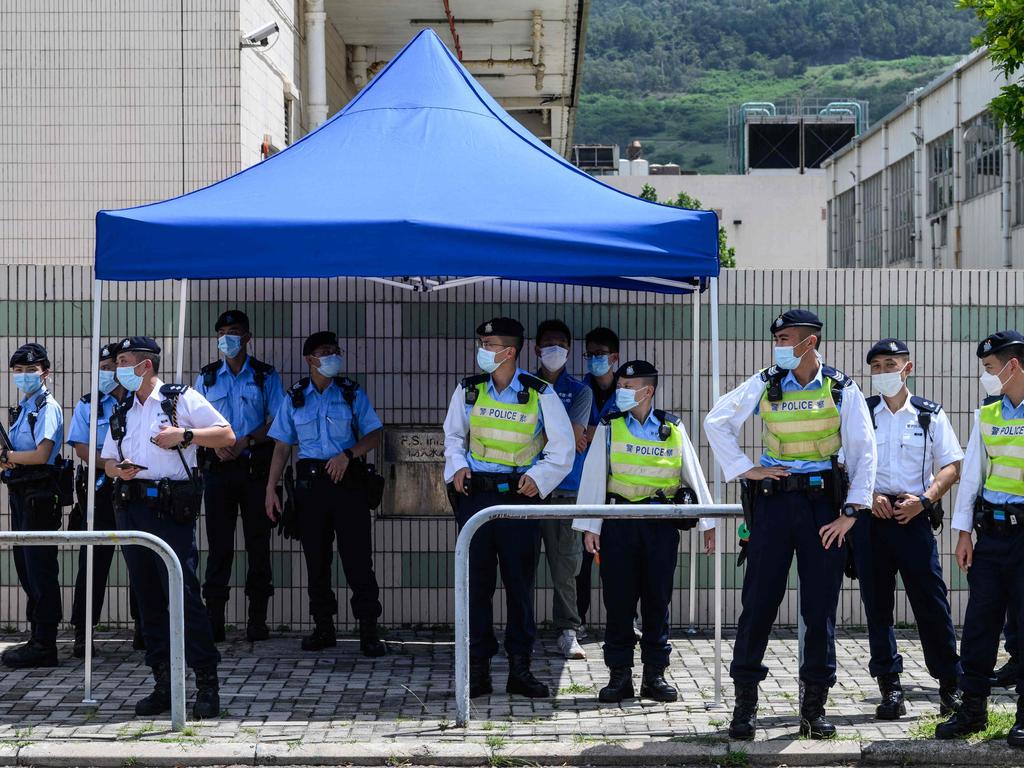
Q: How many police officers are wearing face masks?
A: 10